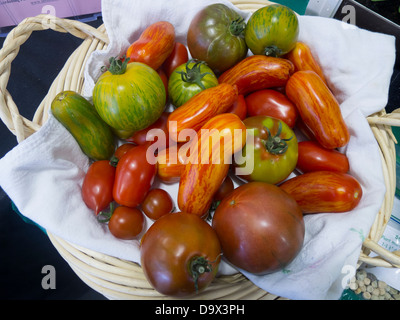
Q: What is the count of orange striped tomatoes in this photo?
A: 8